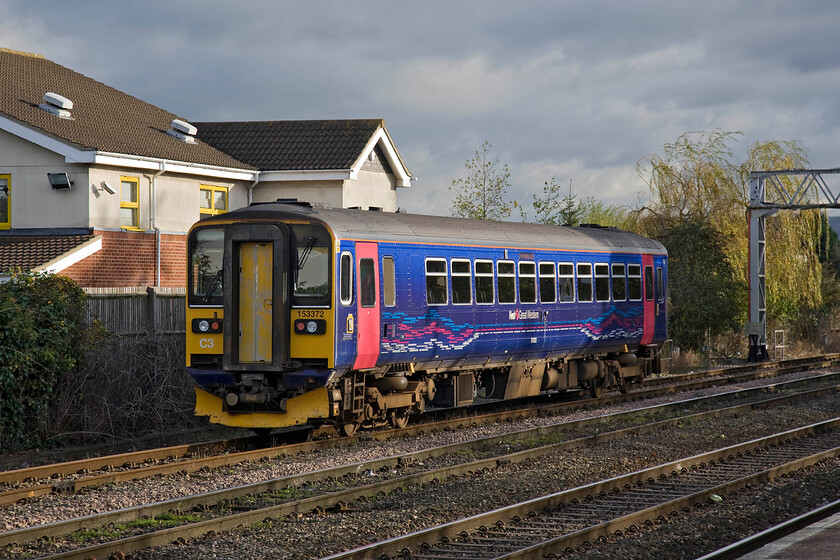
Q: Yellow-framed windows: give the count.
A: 3